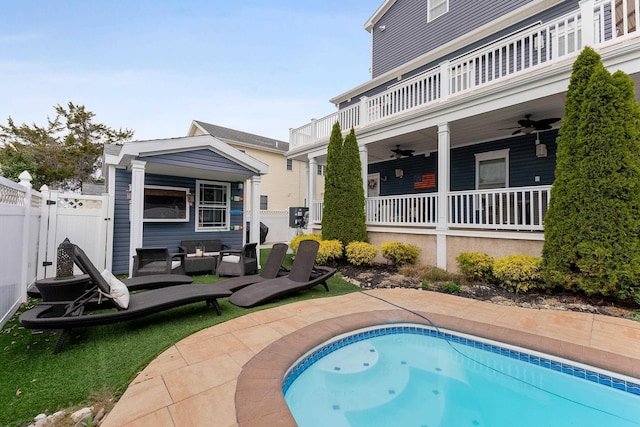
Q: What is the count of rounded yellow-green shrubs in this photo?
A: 6